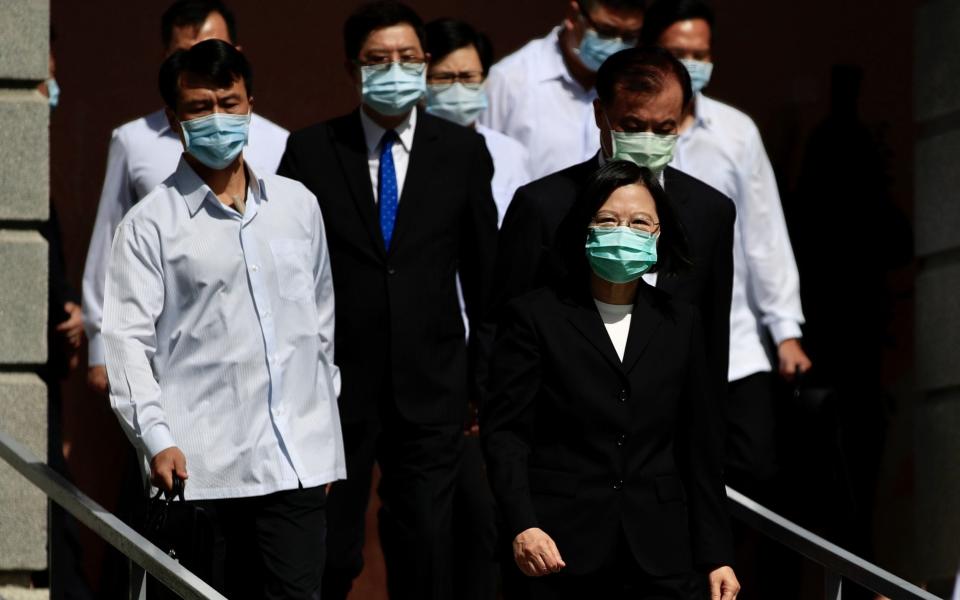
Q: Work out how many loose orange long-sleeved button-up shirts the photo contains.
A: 0